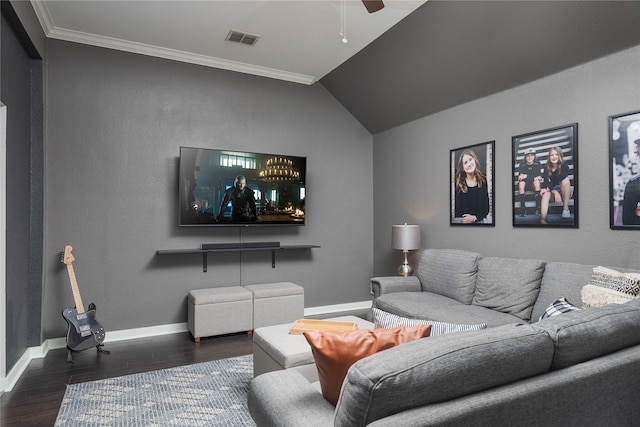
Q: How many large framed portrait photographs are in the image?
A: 3